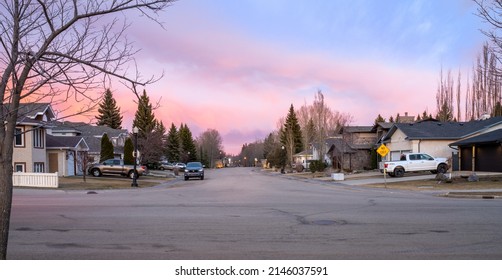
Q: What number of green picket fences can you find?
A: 0